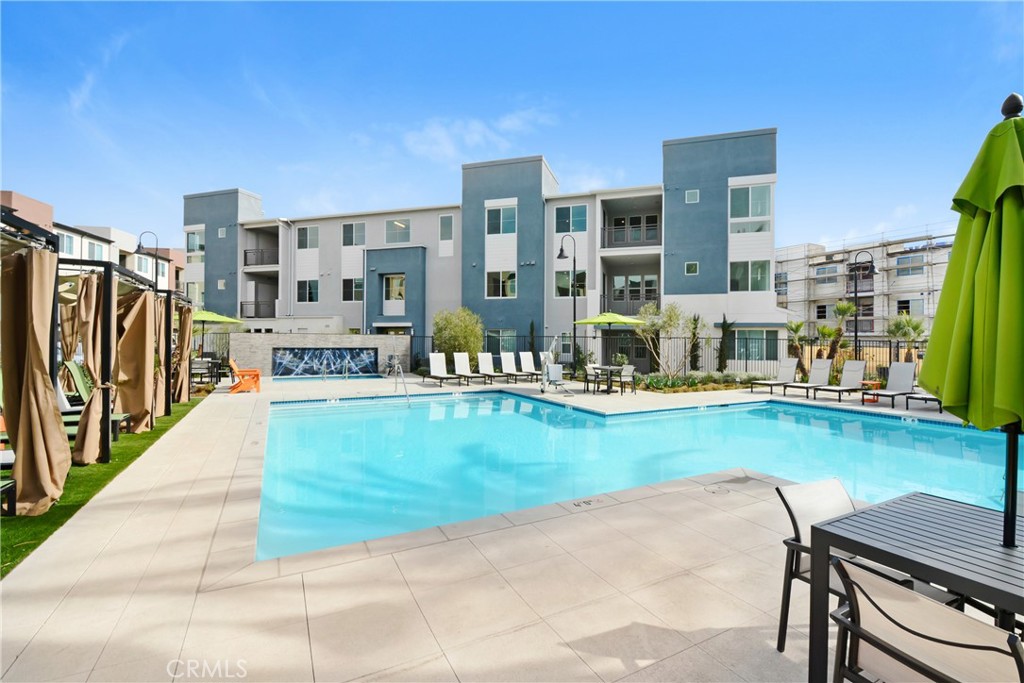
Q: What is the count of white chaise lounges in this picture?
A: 11